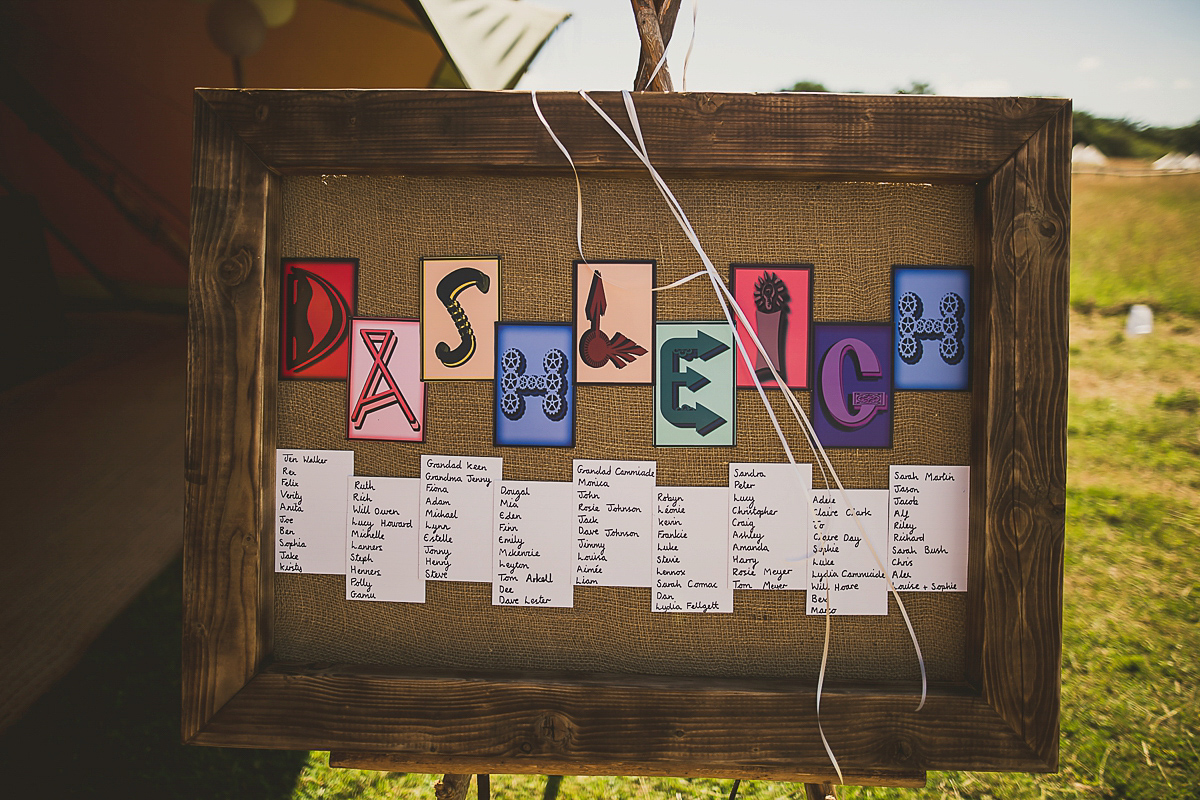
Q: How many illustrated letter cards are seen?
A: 9